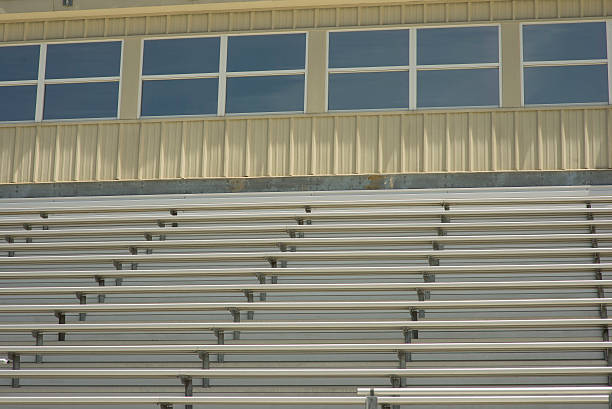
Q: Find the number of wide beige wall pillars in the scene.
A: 3